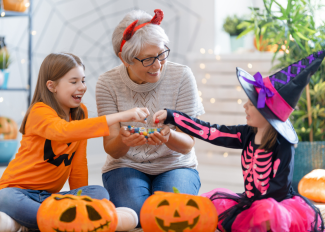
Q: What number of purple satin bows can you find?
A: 1